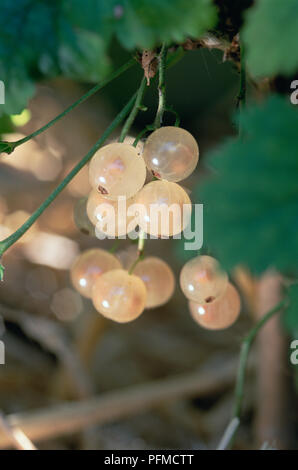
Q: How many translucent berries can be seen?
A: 9